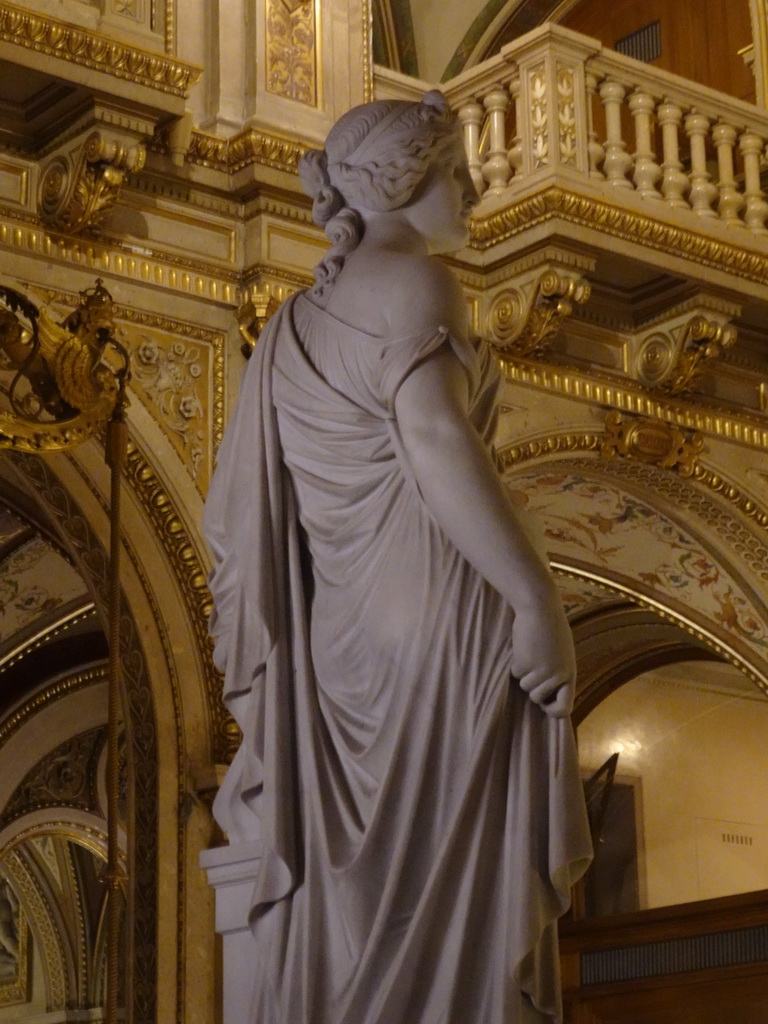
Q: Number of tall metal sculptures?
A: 0